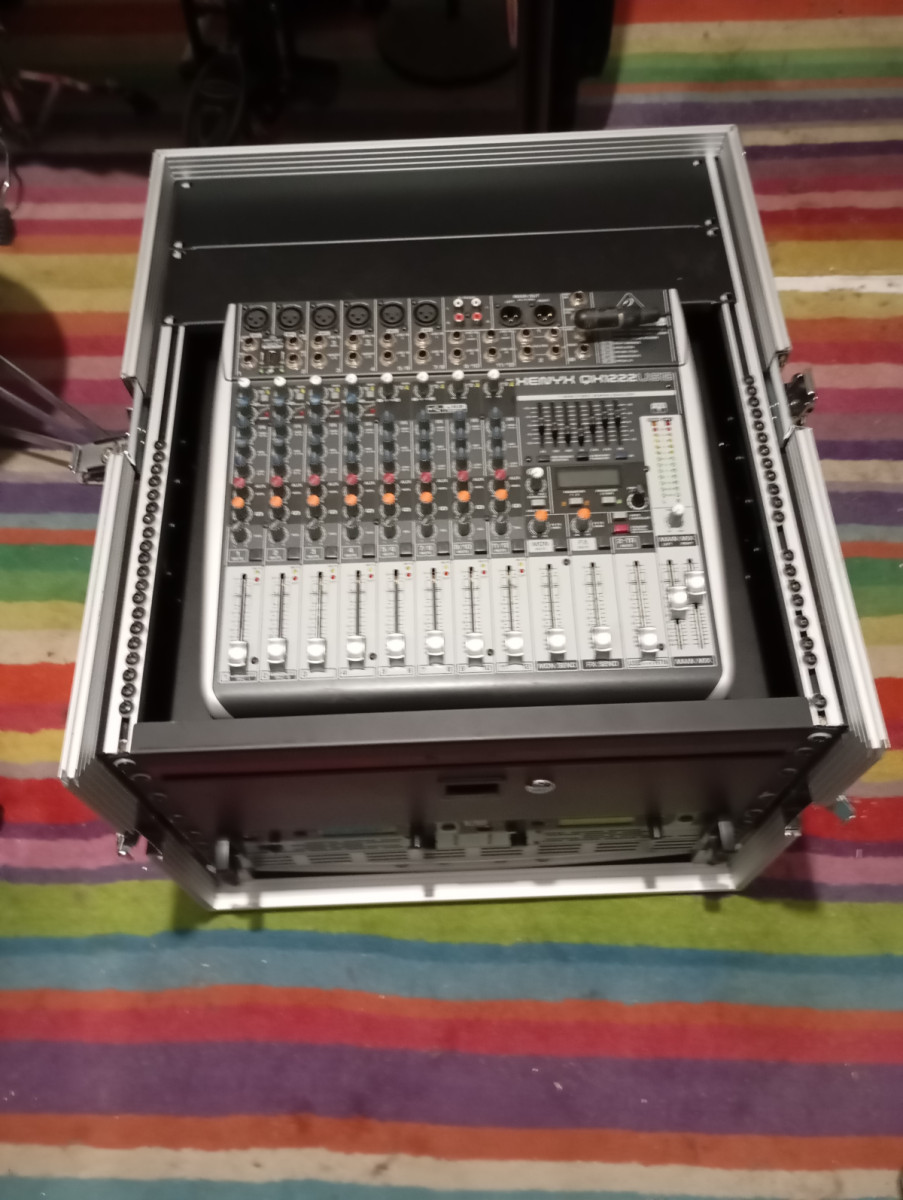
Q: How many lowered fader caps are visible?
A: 11